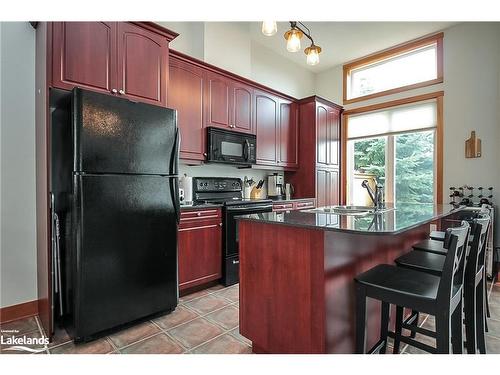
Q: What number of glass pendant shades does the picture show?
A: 3